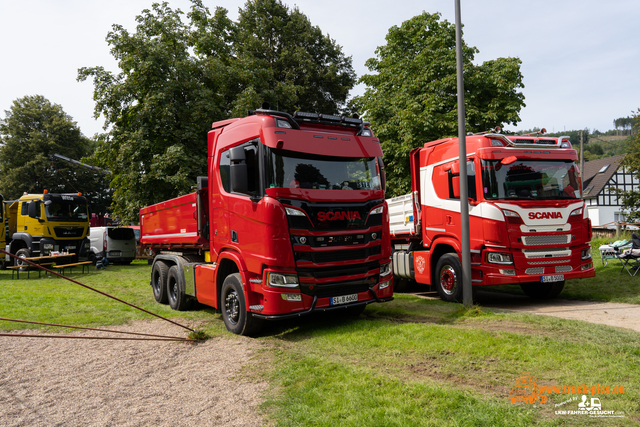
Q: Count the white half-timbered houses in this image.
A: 1